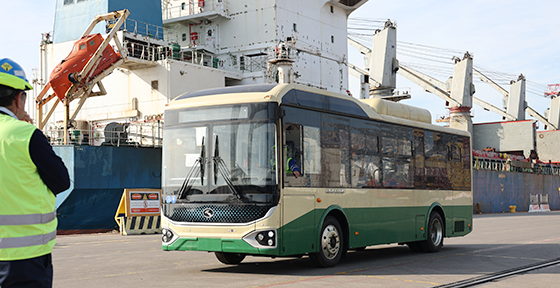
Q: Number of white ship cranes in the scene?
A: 4